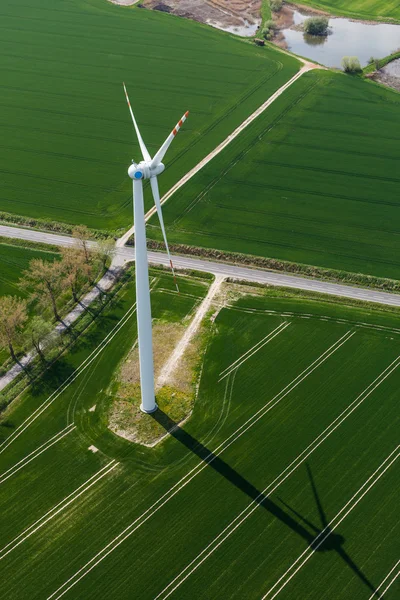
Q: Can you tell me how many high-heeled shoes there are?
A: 0